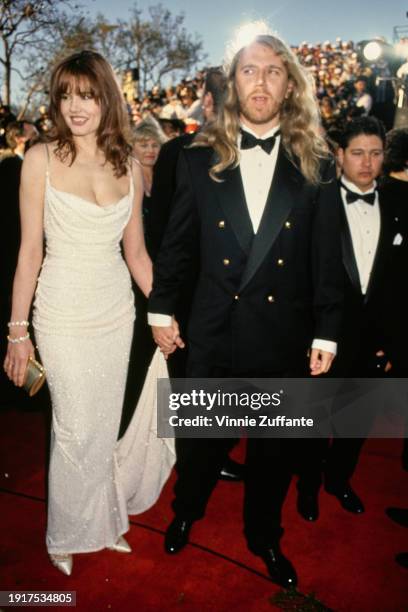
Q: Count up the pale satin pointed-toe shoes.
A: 2